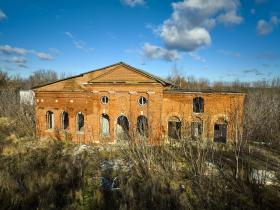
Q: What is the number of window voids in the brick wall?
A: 12